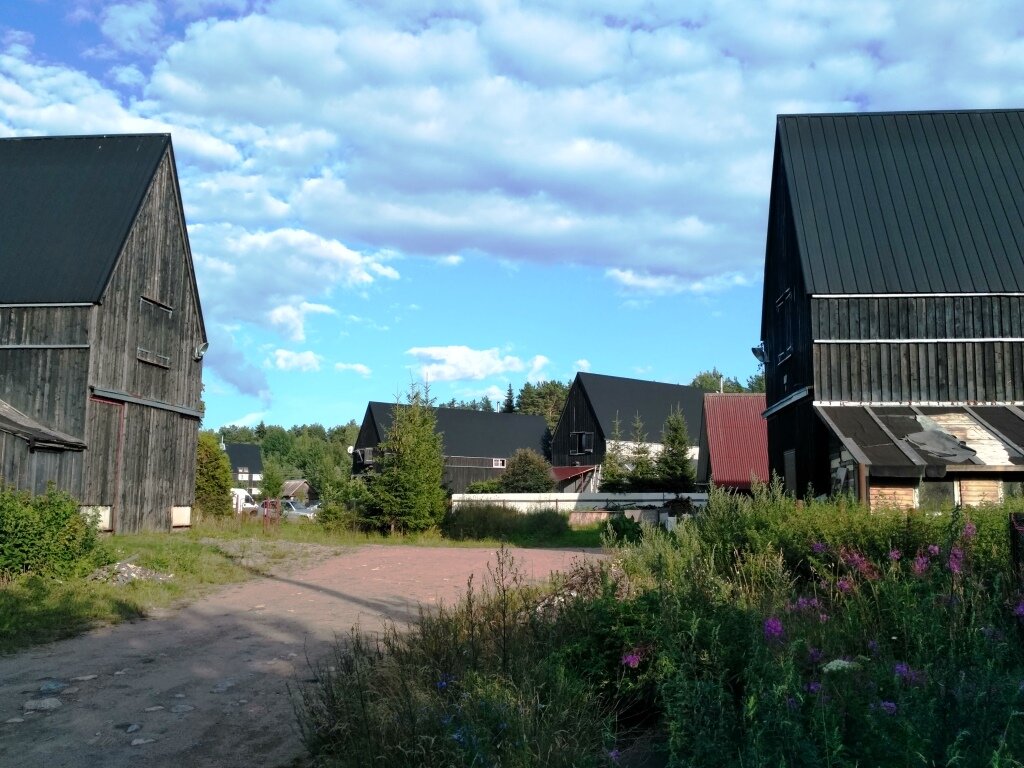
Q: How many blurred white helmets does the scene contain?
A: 0